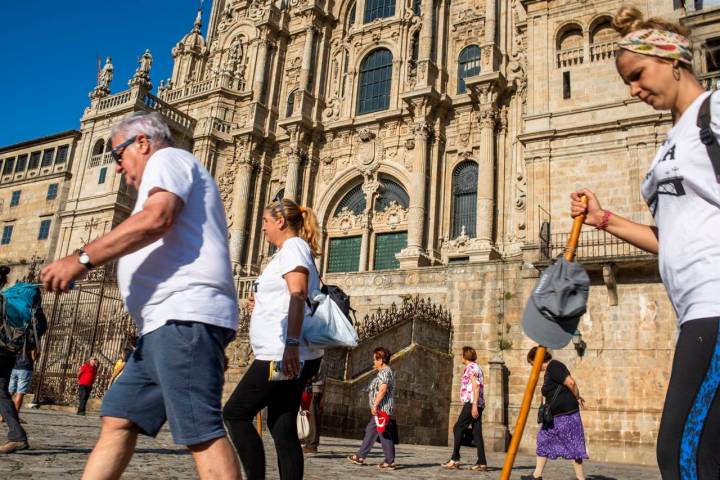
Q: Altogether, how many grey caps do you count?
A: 1